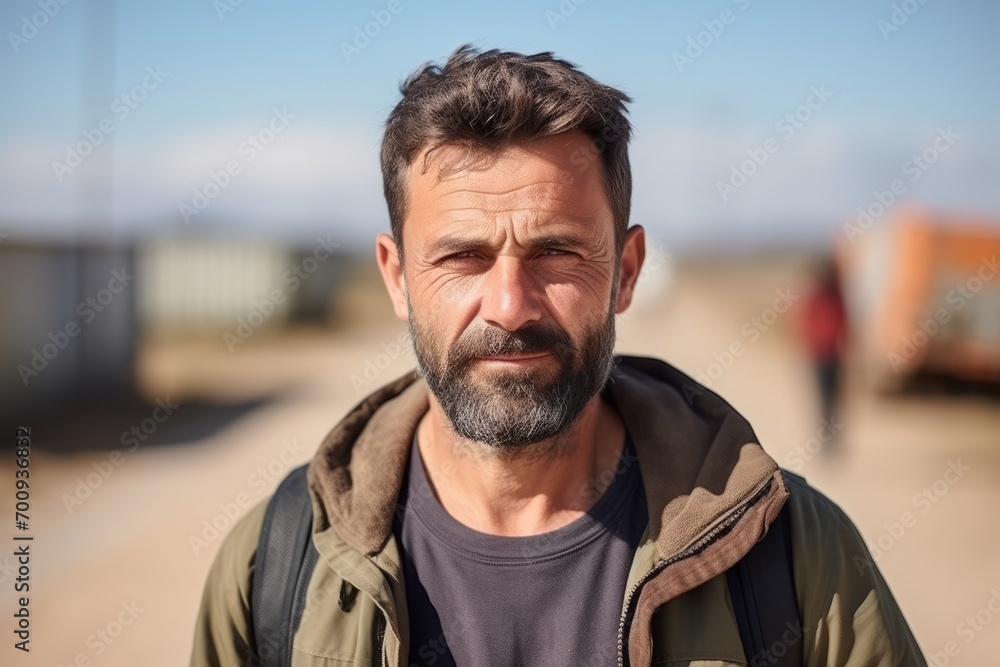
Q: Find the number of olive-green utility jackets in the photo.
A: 1